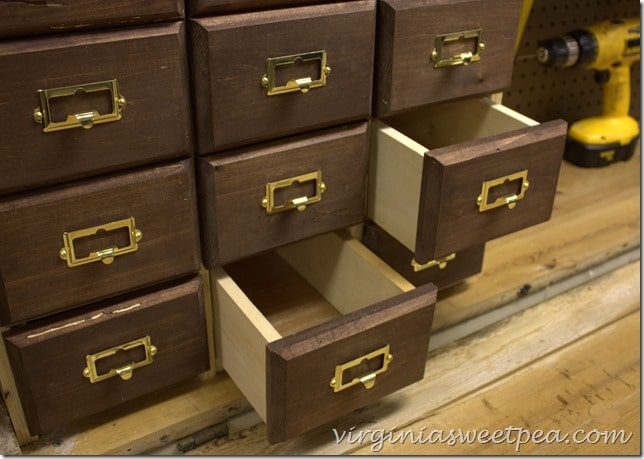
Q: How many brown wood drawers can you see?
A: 11